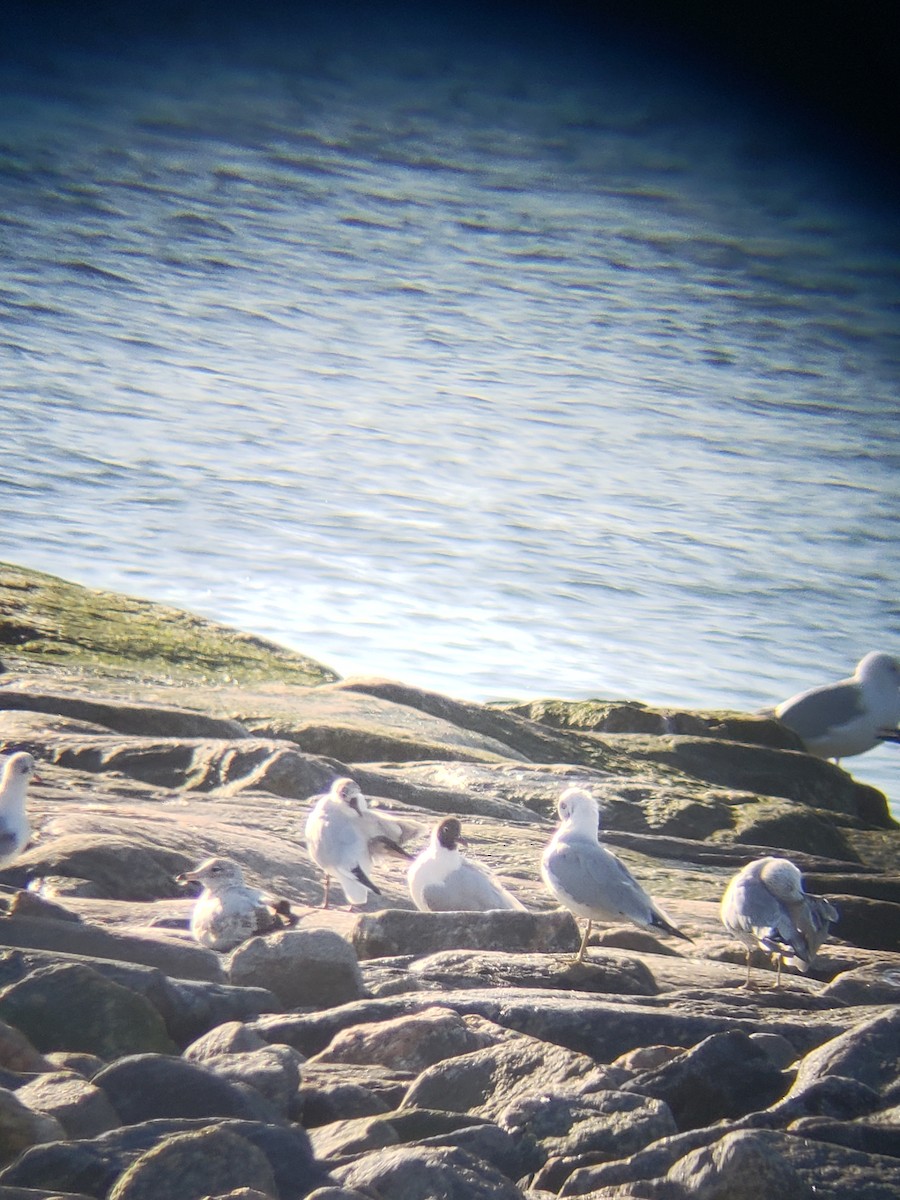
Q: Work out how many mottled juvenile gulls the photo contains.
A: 1